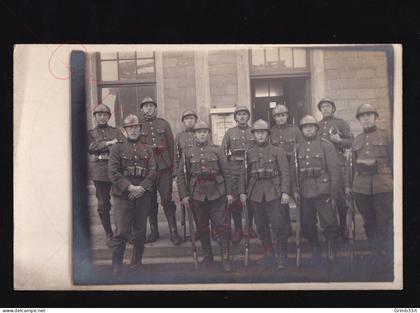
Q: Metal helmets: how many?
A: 11